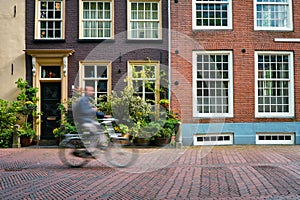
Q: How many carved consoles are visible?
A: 2